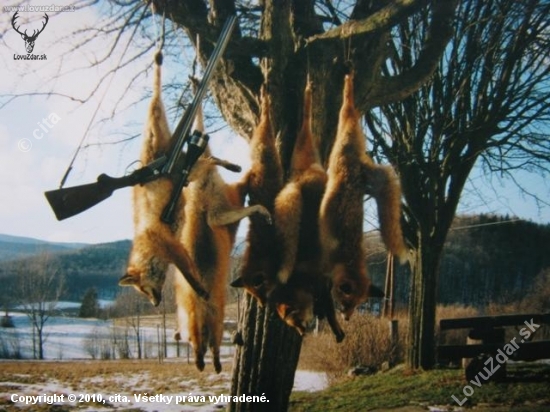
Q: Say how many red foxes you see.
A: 5